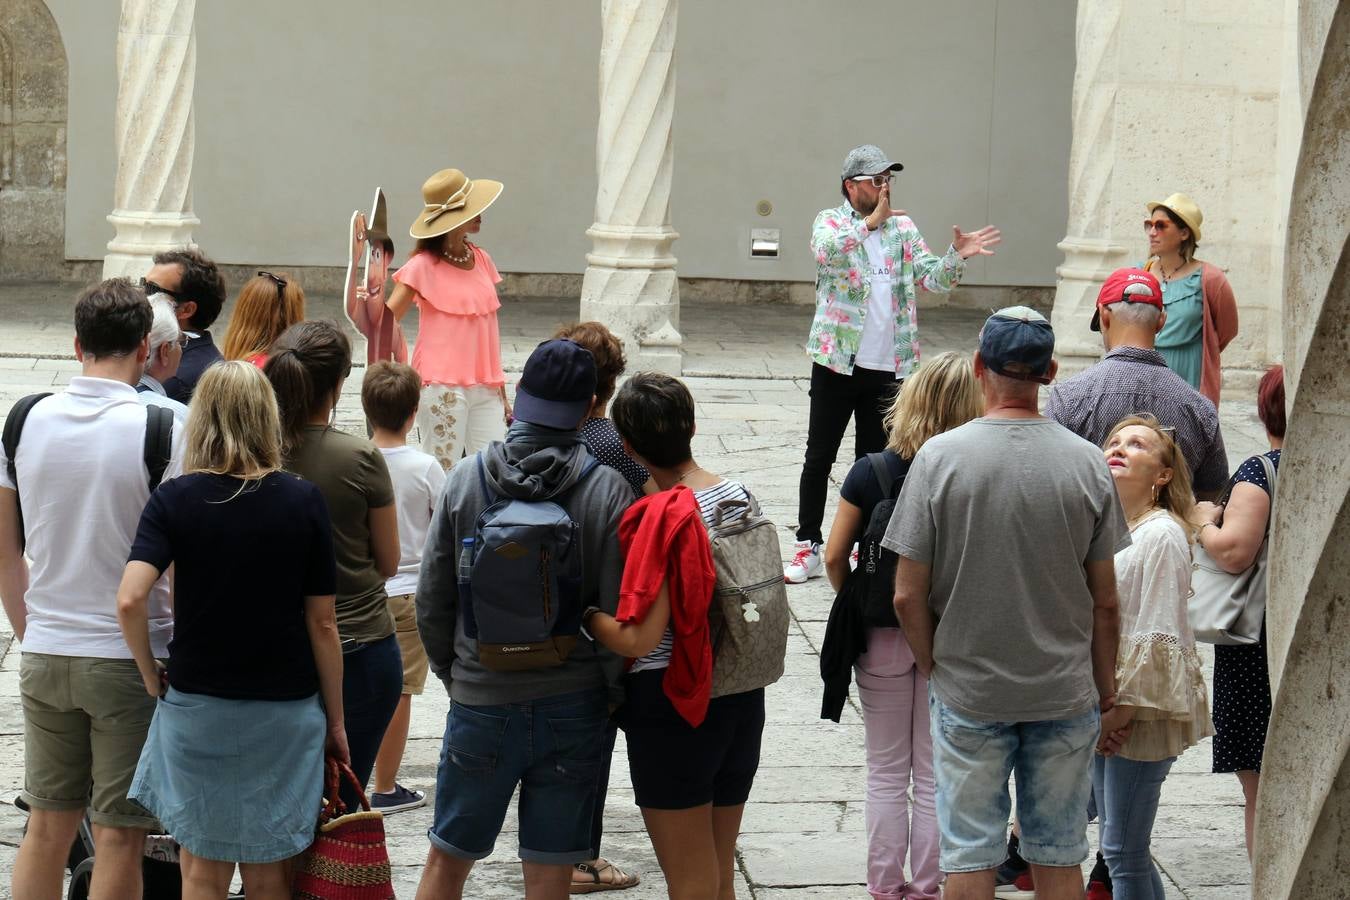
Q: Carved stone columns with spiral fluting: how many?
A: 4